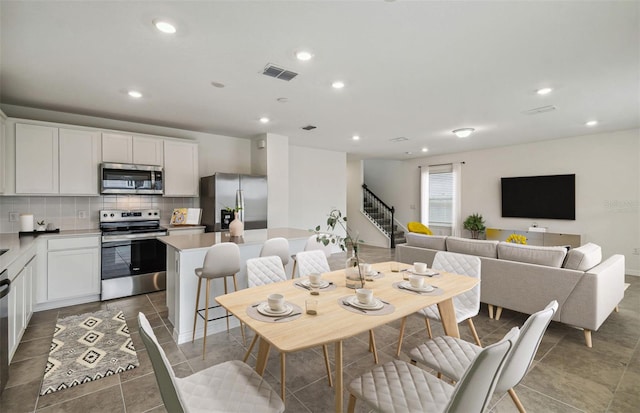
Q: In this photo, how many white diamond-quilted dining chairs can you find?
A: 6